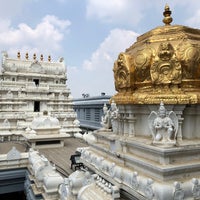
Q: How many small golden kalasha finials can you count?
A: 5